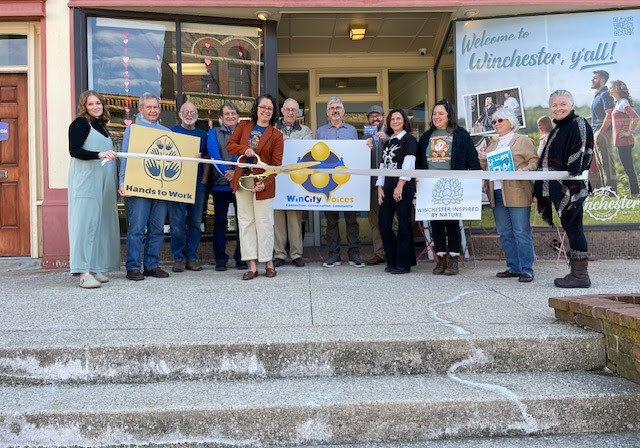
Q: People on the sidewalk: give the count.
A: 12